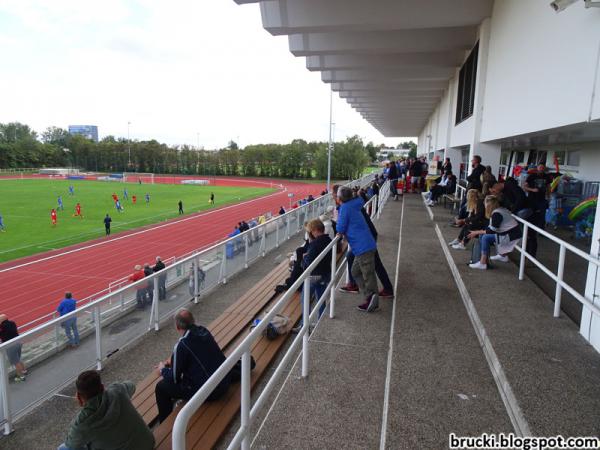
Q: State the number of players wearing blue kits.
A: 6